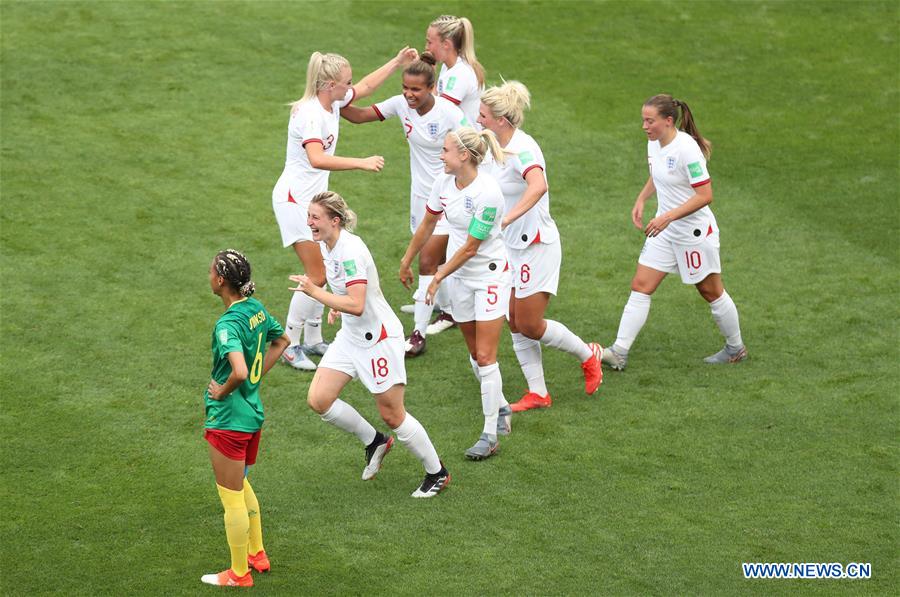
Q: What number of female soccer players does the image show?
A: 8